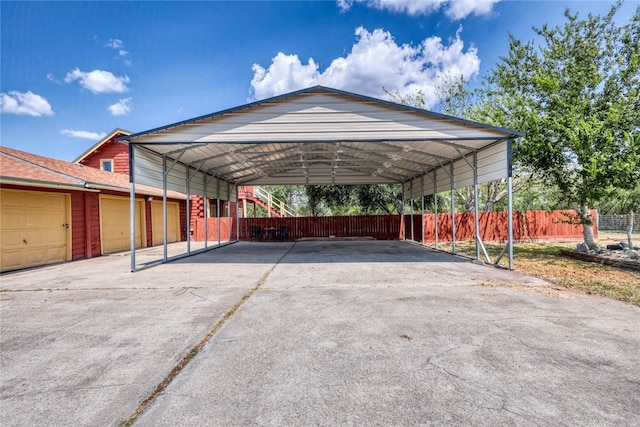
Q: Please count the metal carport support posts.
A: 14